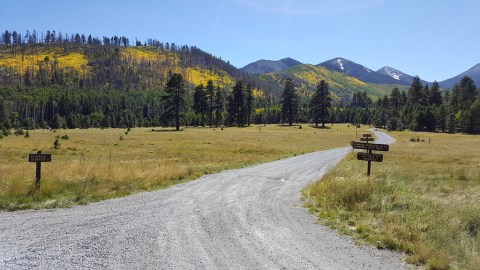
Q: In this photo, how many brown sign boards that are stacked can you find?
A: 4